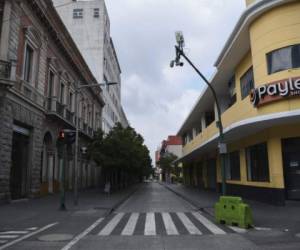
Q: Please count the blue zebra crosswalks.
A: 0